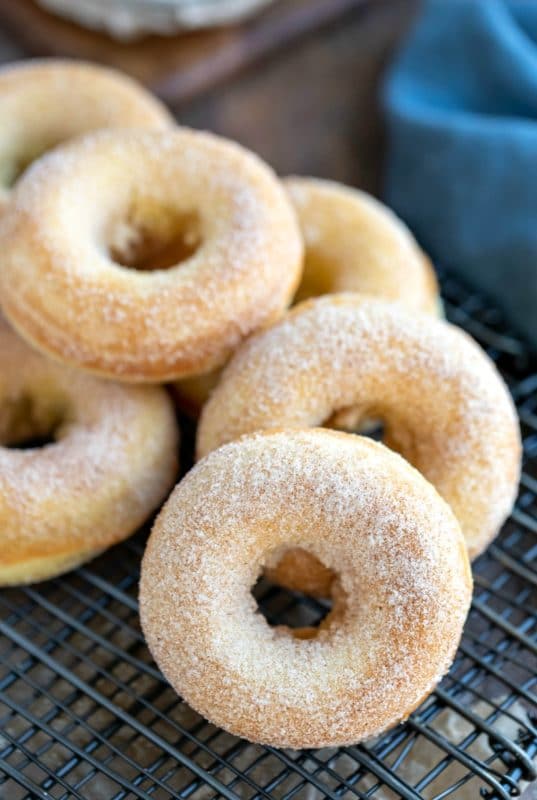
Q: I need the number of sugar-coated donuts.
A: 6